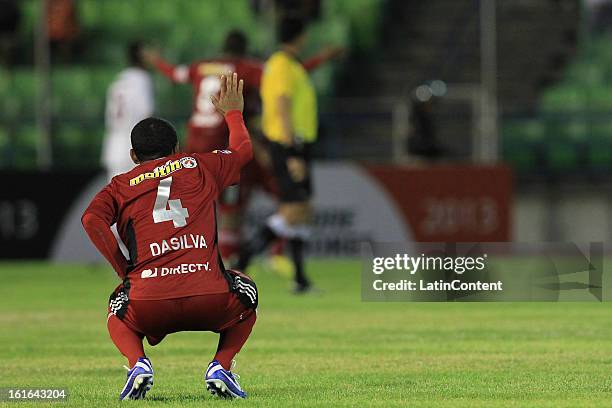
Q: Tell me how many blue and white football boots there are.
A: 2